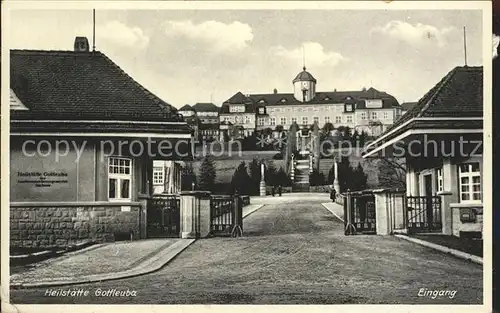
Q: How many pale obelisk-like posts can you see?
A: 2